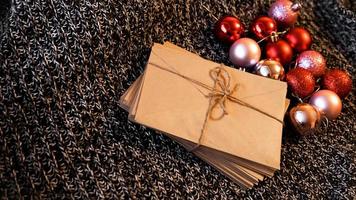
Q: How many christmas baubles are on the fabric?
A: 12